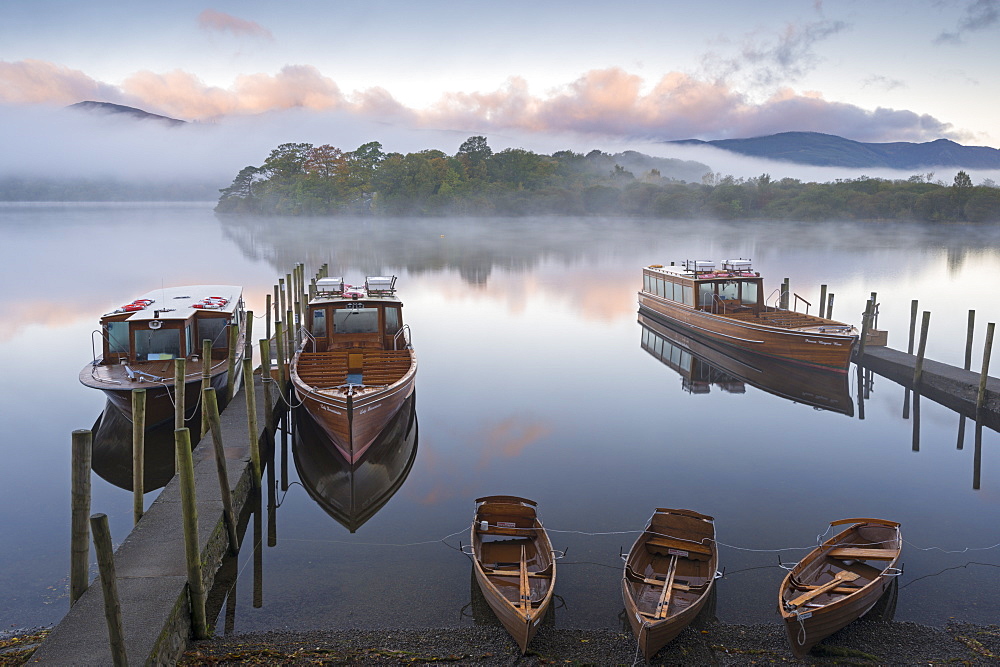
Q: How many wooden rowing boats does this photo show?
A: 3